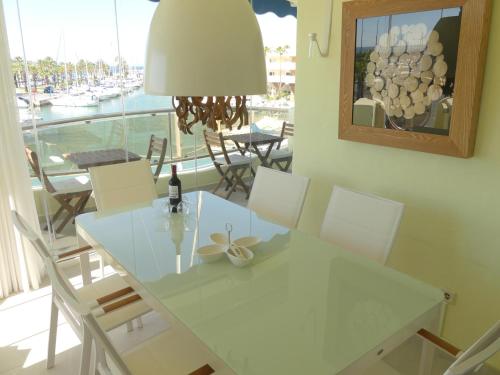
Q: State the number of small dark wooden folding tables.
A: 2